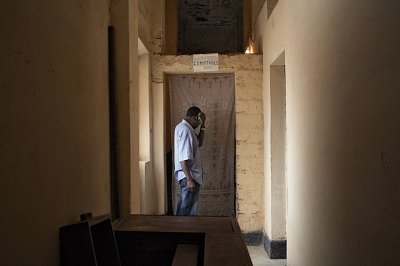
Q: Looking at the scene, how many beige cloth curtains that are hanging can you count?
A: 1